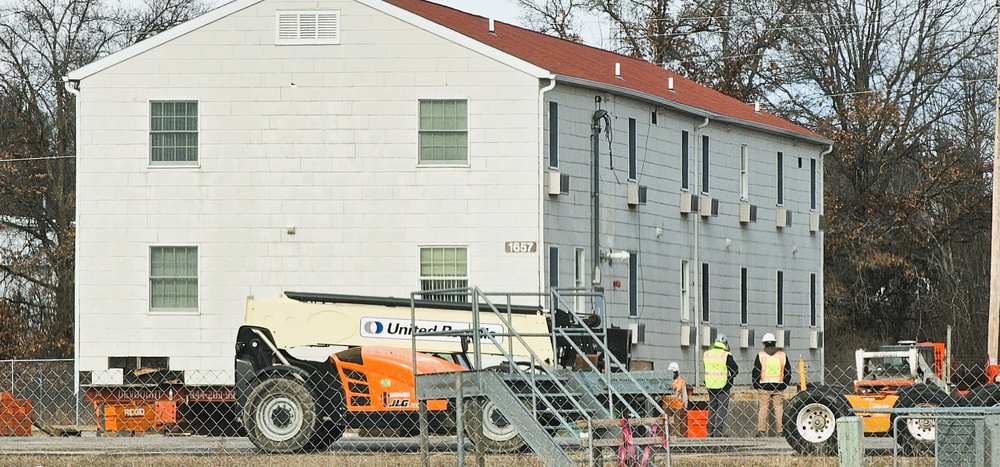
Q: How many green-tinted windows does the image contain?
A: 4